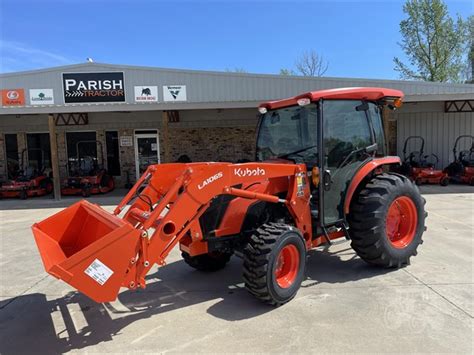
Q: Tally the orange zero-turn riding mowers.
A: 4